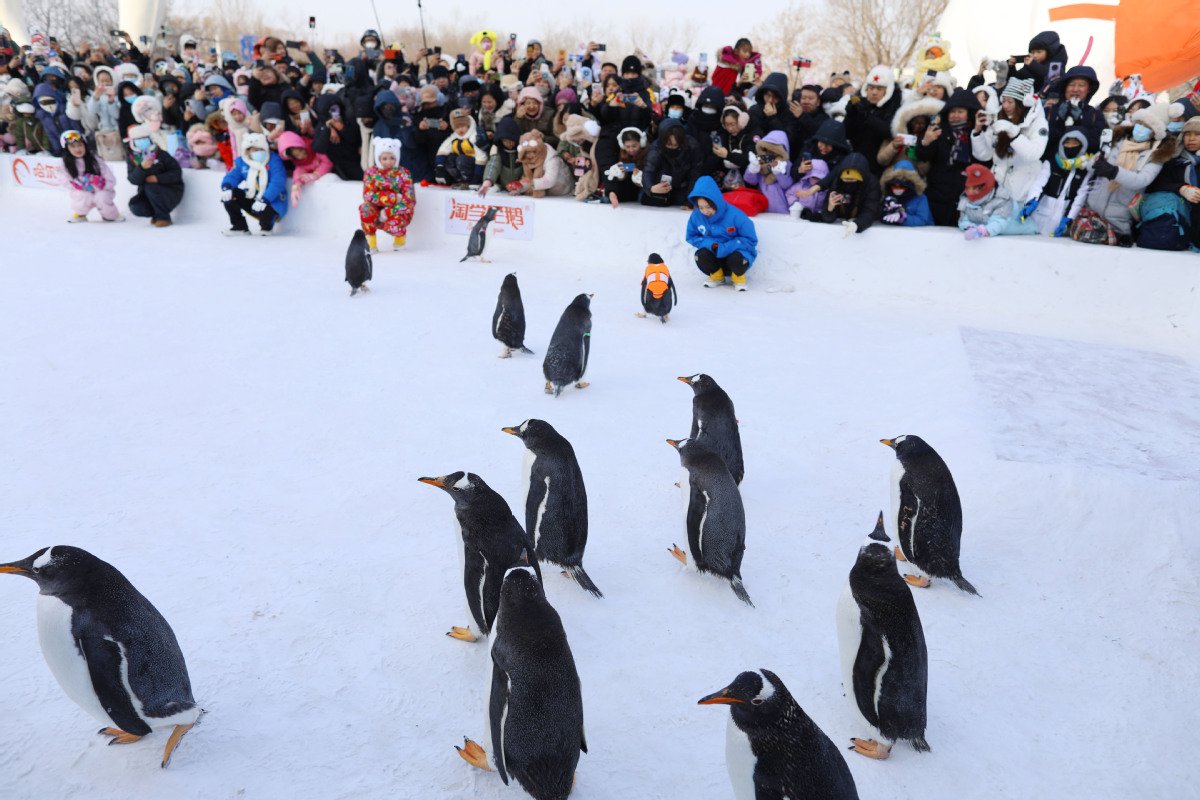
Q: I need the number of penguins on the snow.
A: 14